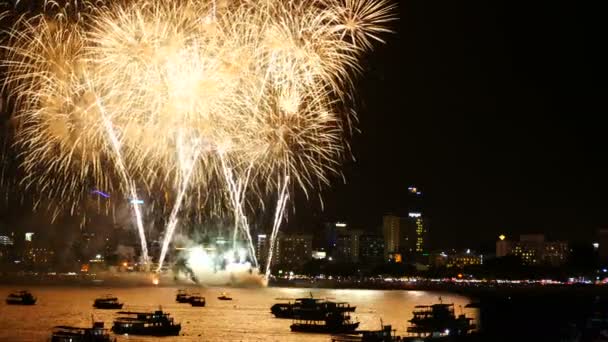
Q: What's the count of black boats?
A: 11